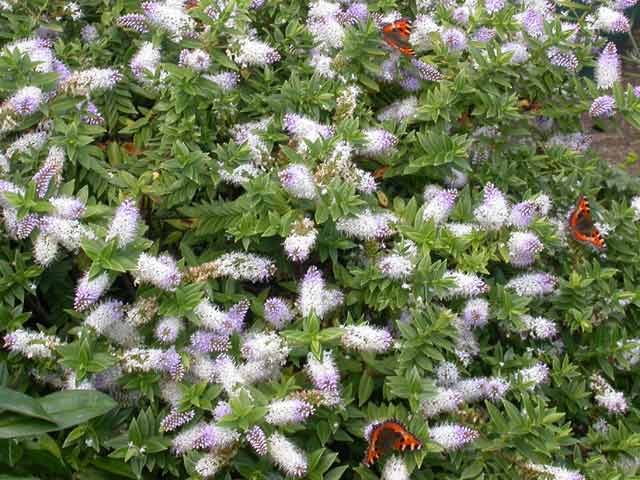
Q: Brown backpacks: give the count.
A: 0